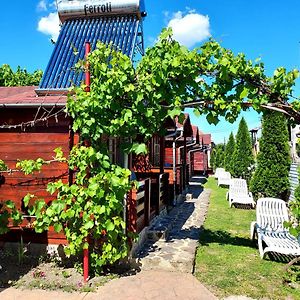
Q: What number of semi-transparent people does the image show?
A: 0